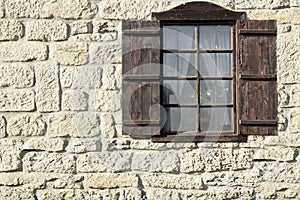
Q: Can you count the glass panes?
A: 8